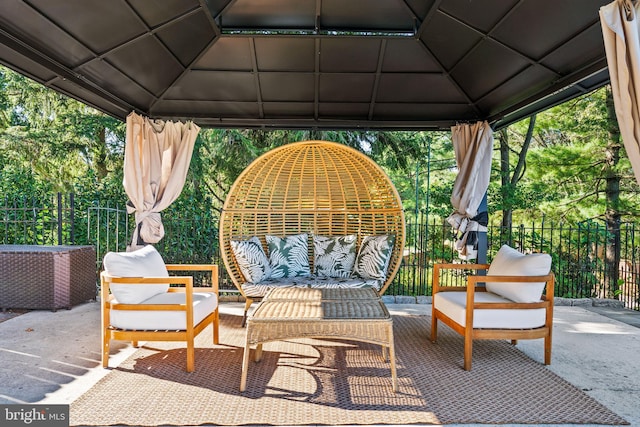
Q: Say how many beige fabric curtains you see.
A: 3